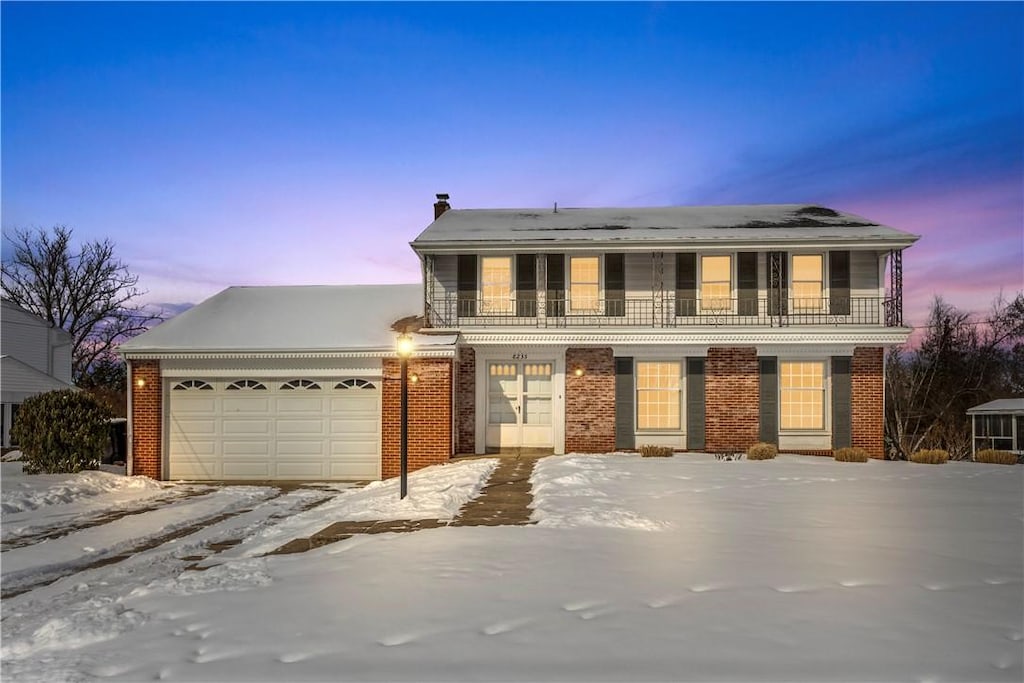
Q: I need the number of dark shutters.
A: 12